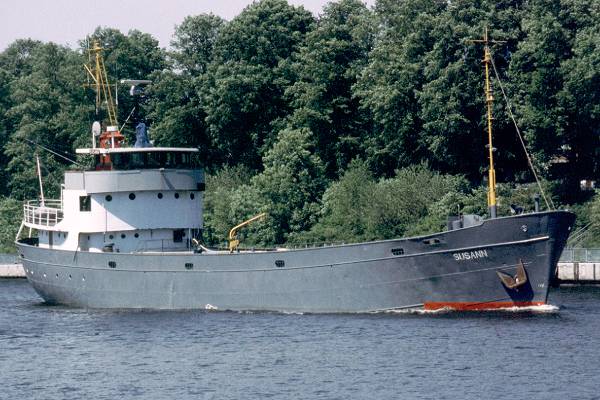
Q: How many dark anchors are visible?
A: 1